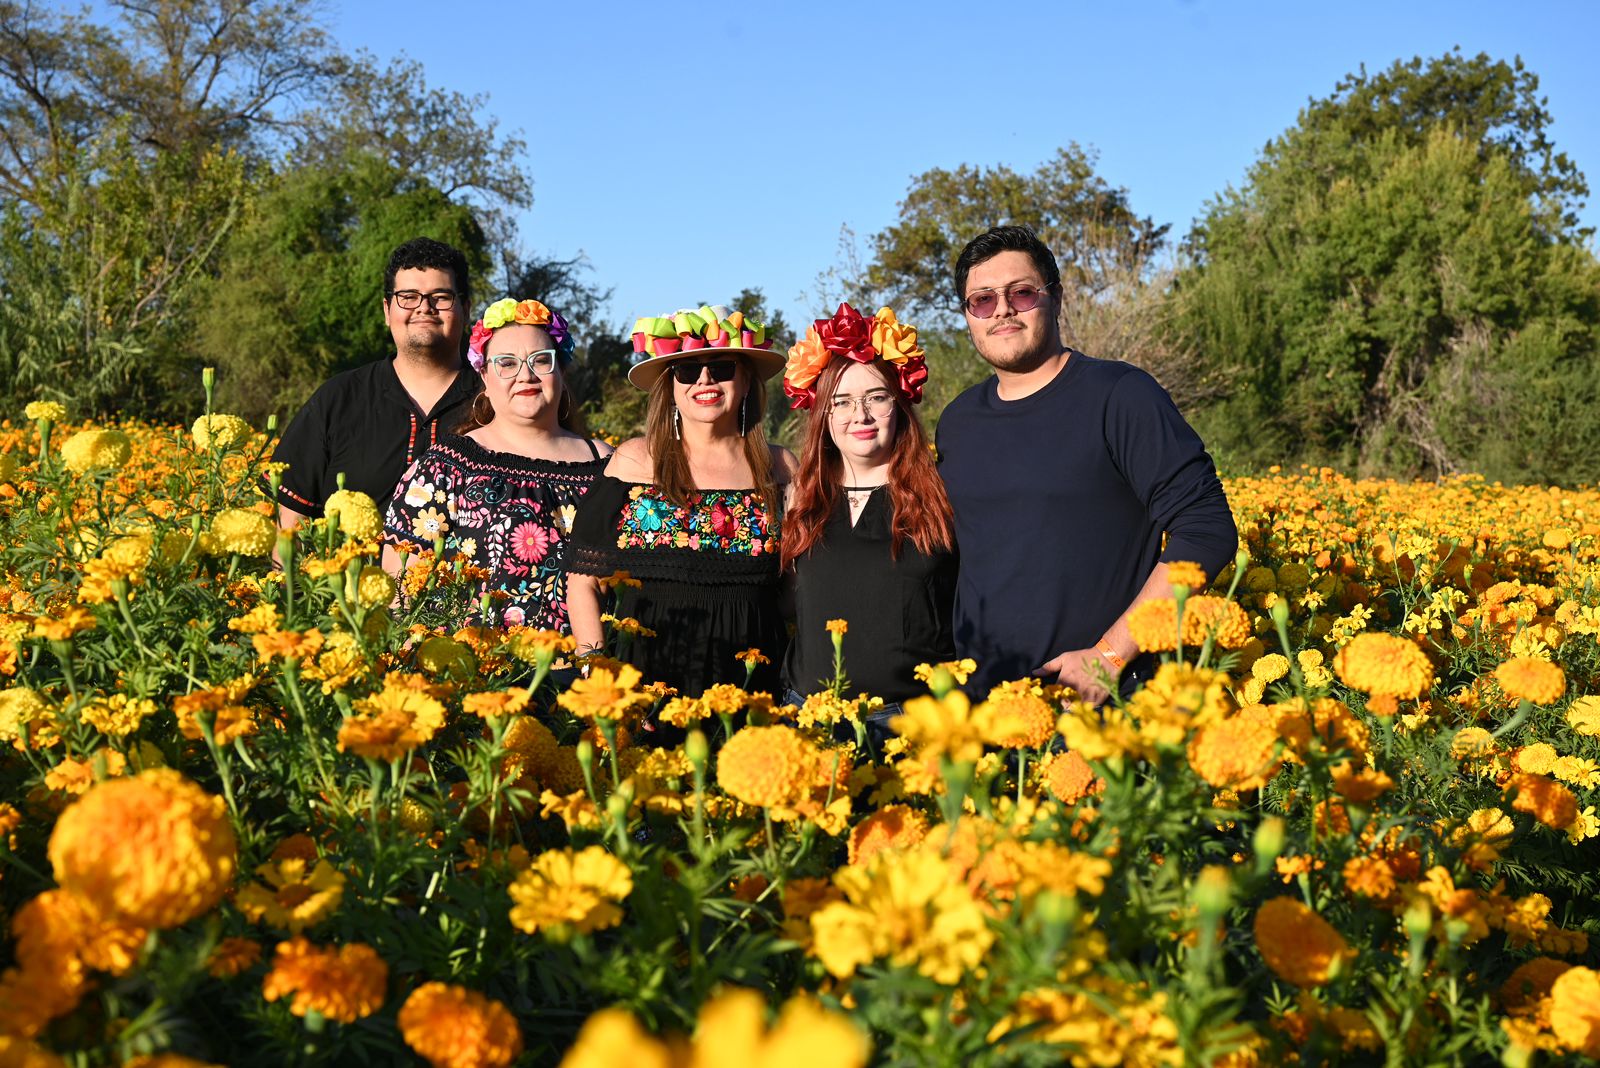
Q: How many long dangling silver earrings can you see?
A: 2